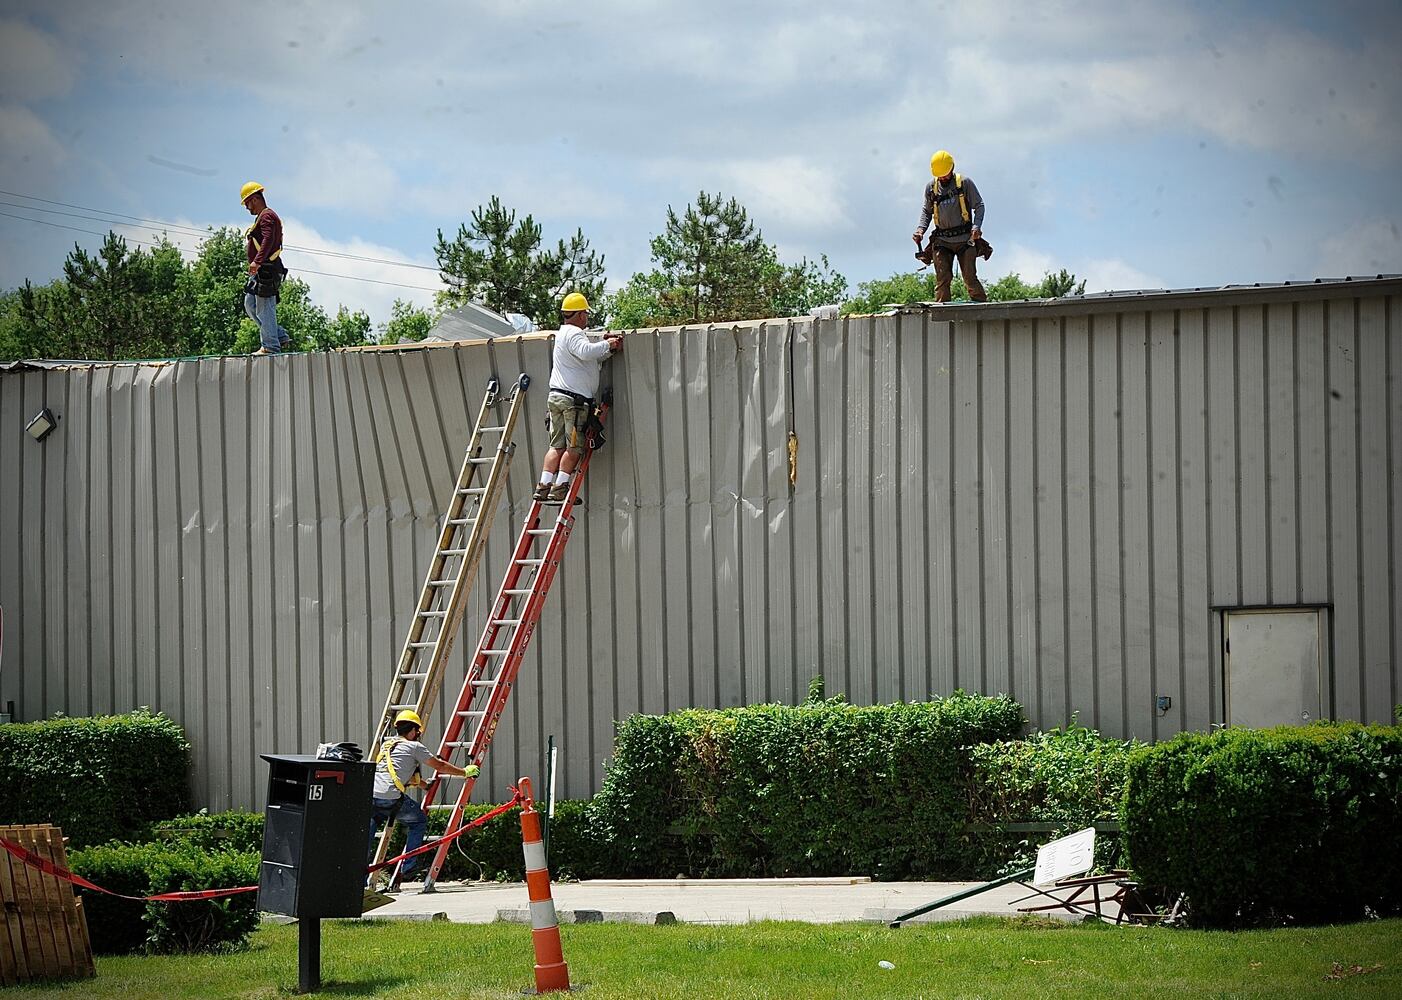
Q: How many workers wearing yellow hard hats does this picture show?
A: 4